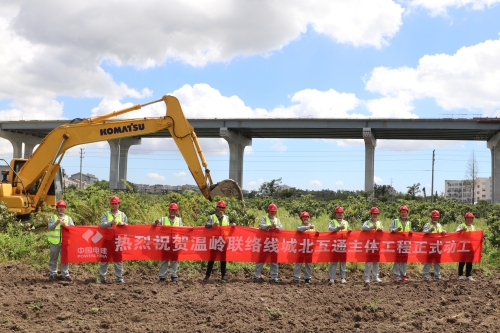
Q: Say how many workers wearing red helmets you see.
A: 11